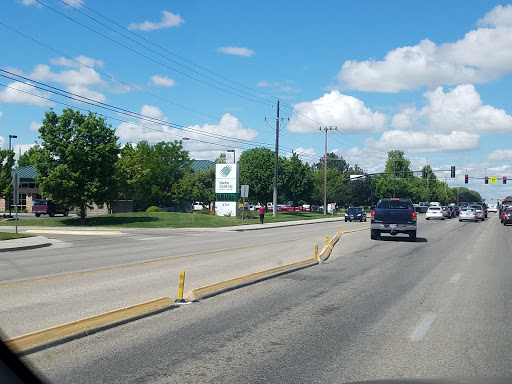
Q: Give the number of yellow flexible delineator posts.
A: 4